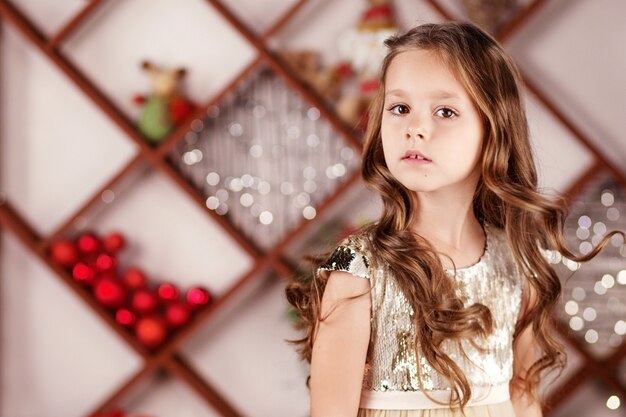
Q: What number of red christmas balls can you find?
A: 13